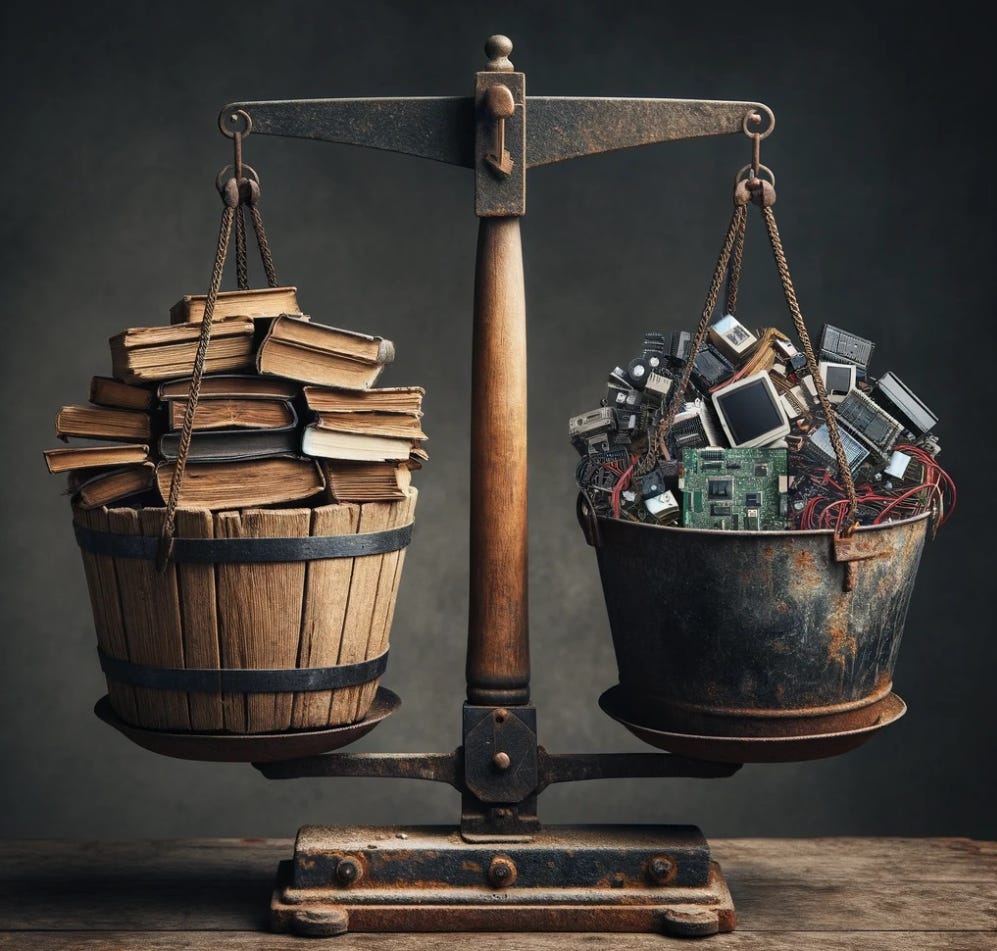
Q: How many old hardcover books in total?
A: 15